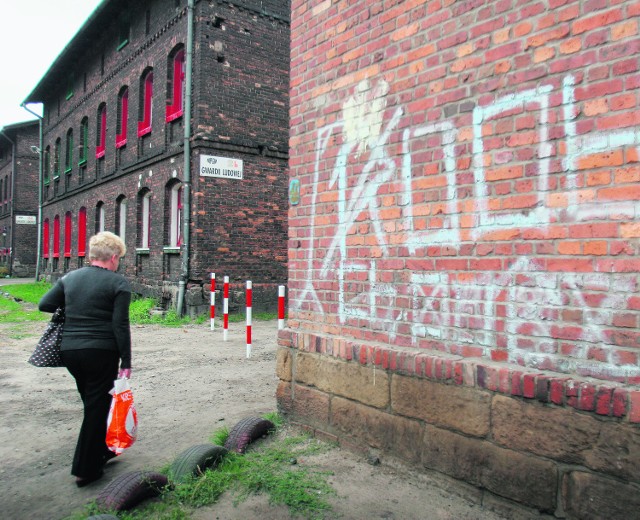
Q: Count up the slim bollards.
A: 4